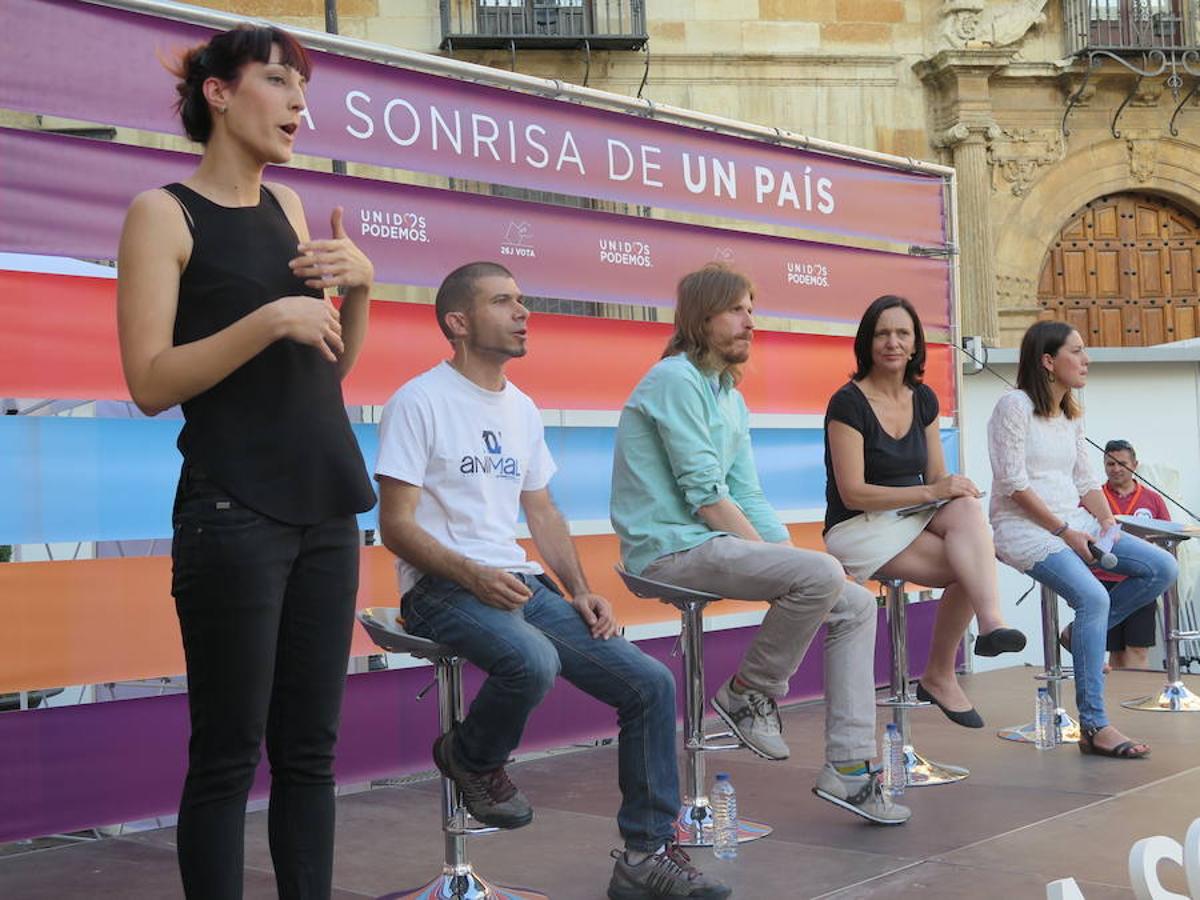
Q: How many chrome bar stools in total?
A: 5